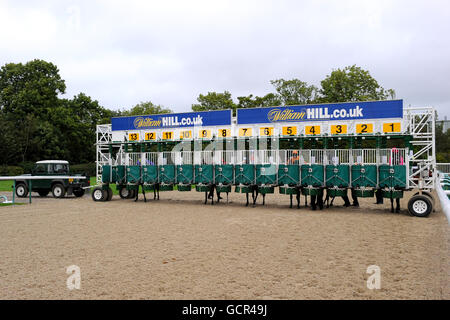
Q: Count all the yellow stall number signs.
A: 13